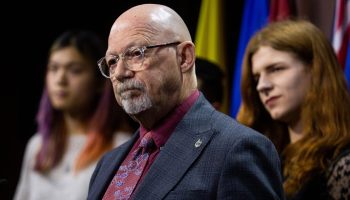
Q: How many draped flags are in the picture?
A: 4